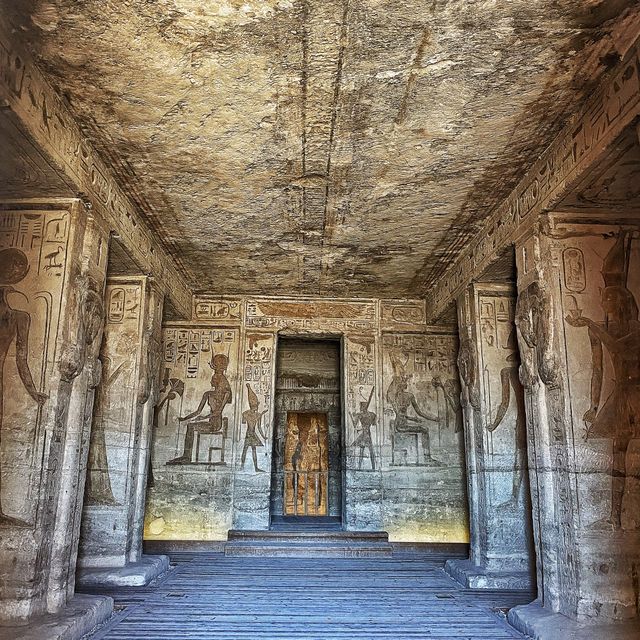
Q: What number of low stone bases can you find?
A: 4